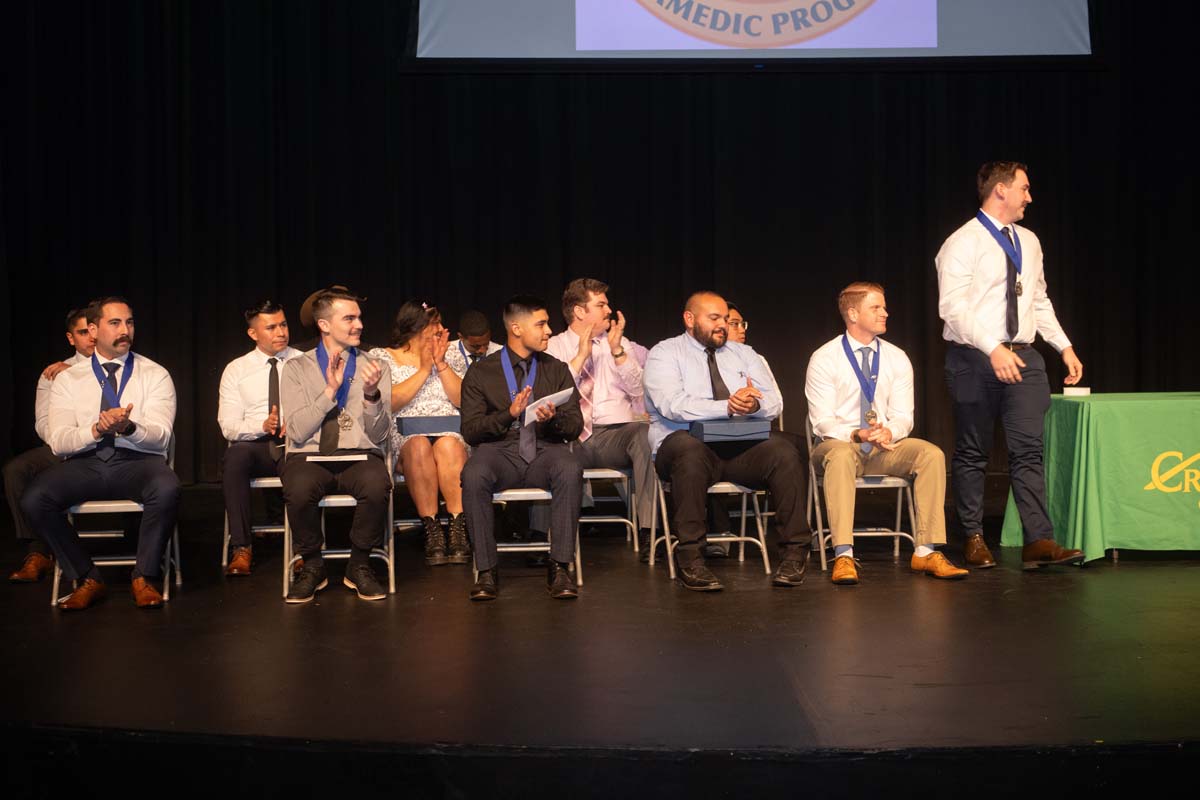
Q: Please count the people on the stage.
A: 13